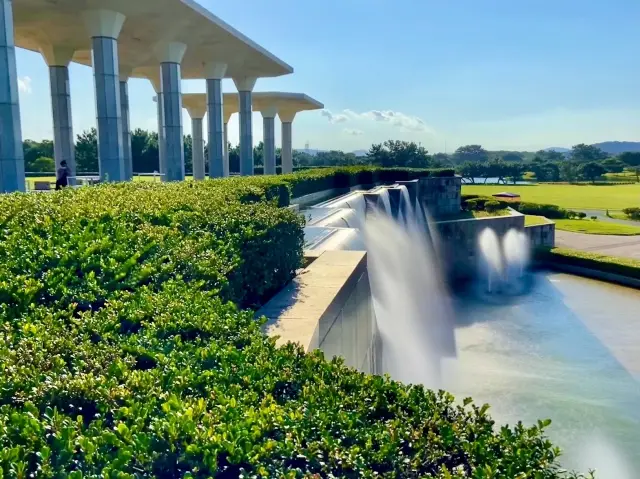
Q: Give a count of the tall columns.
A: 12